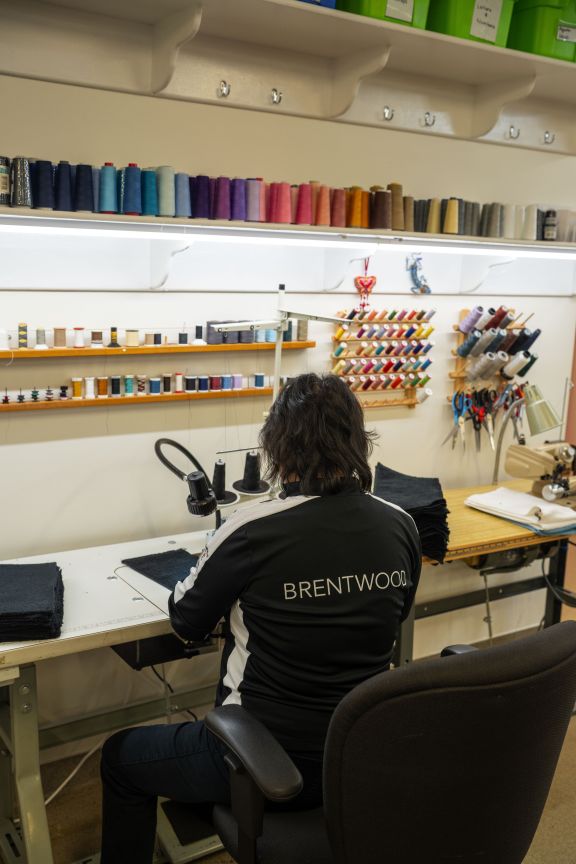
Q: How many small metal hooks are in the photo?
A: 6